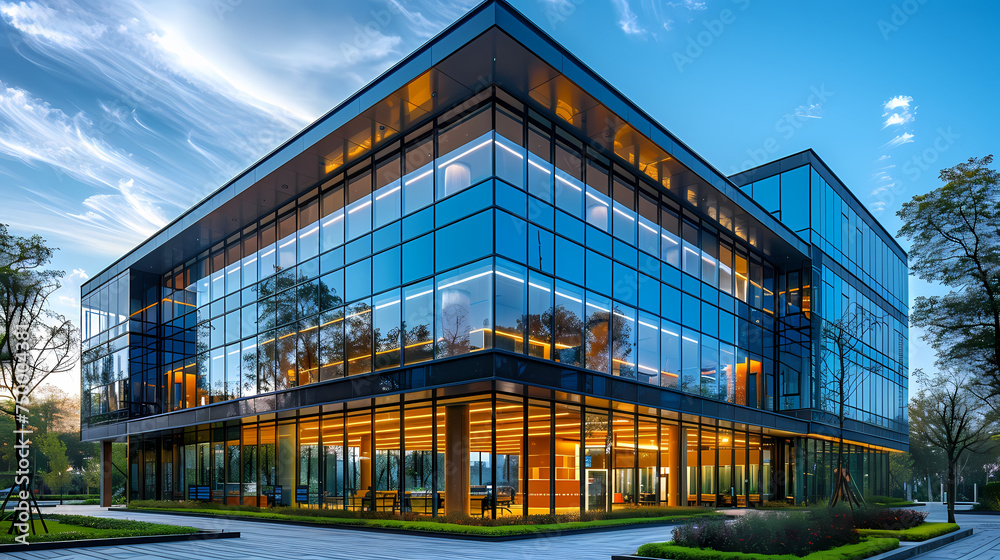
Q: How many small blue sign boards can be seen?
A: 3